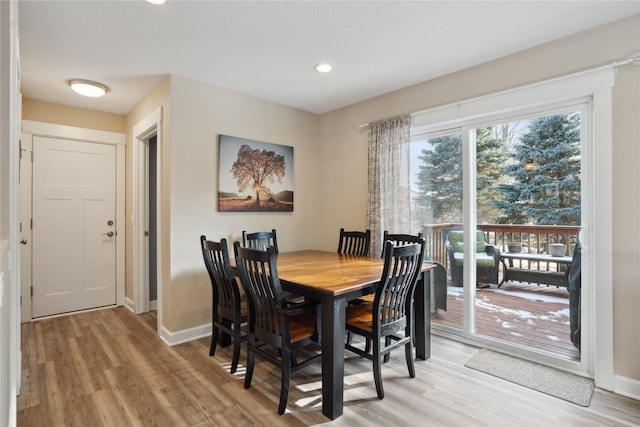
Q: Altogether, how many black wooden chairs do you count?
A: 6